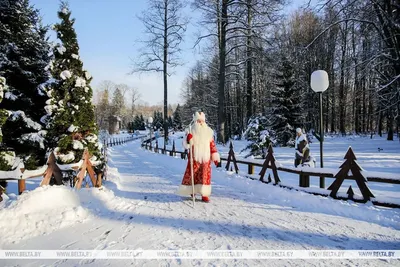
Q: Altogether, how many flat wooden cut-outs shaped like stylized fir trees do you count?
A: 5